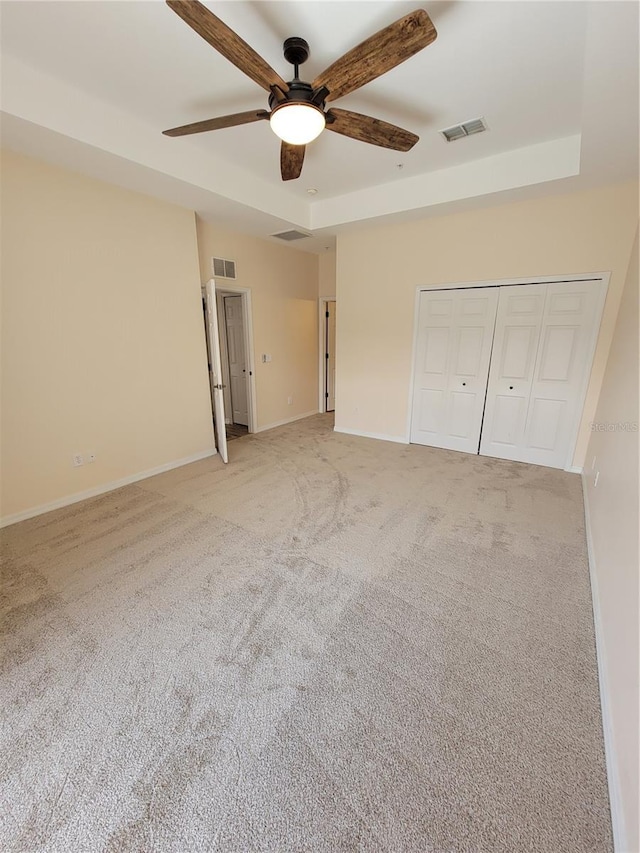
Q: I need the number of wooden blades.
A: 5